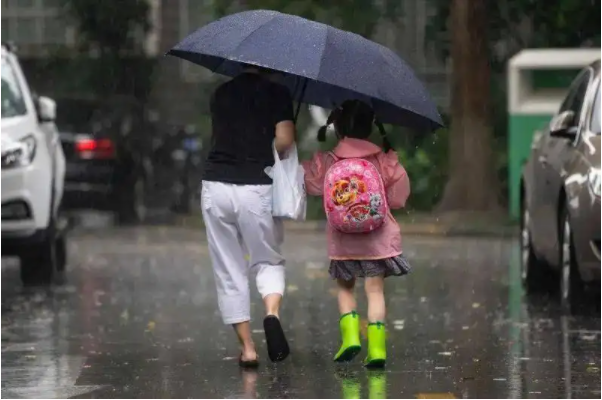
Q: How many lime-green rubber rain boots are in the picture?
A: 2